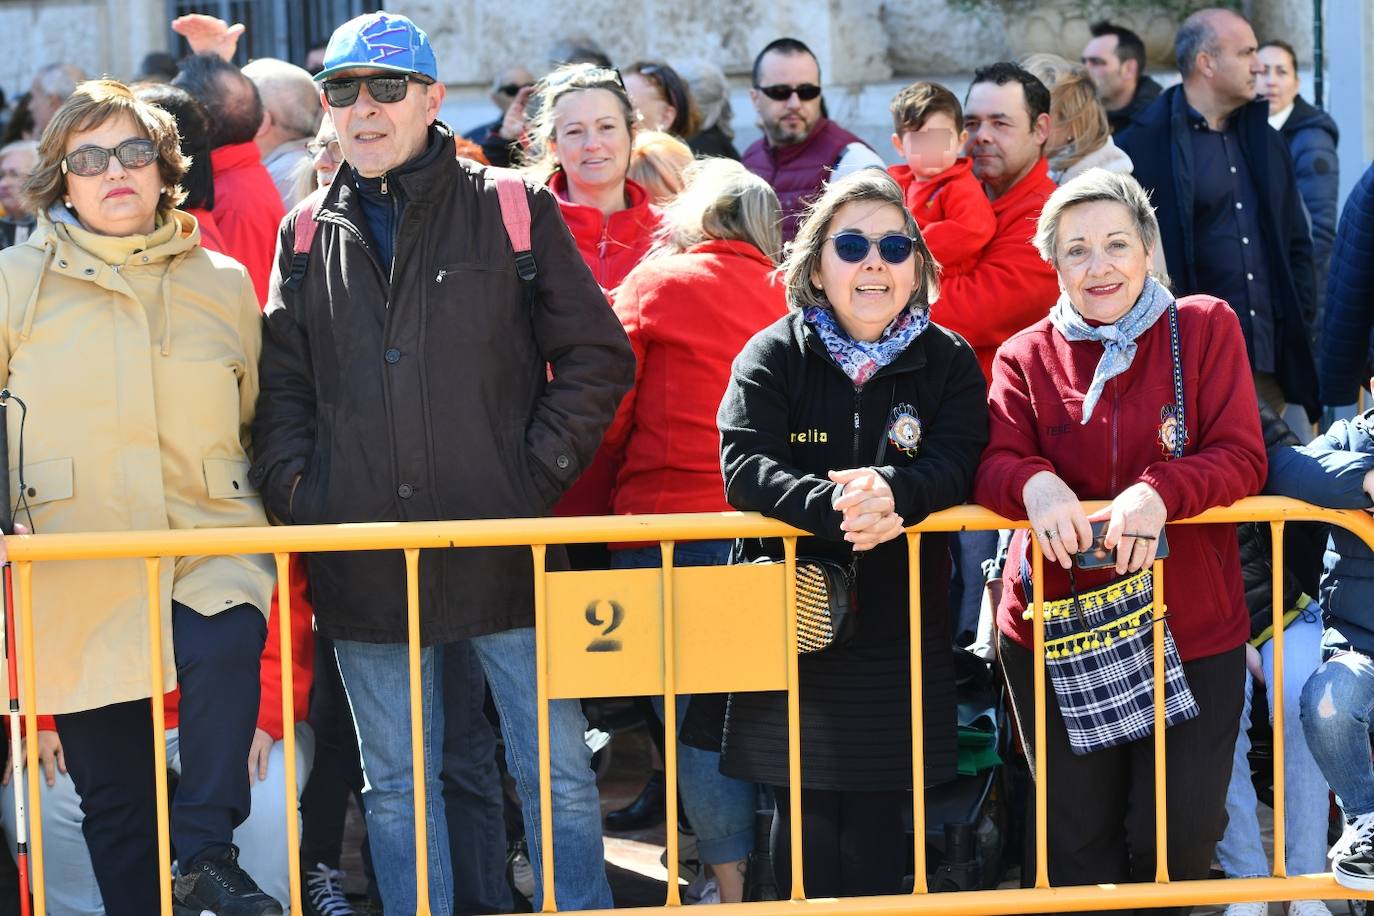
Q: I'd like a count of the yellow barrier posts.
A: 11